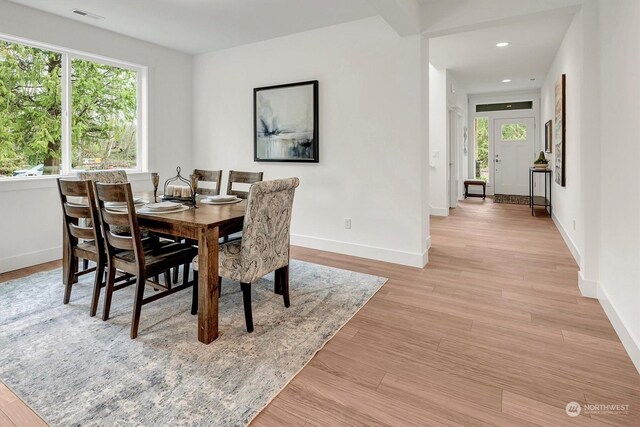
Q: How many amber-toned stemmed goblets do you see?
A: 2